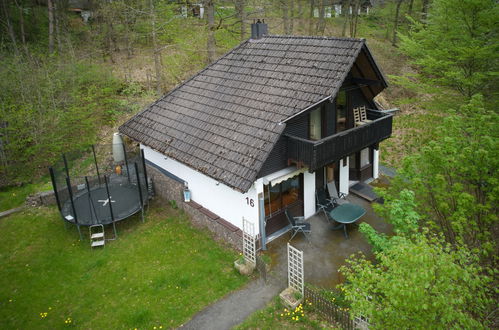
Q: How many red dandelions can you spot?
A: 0